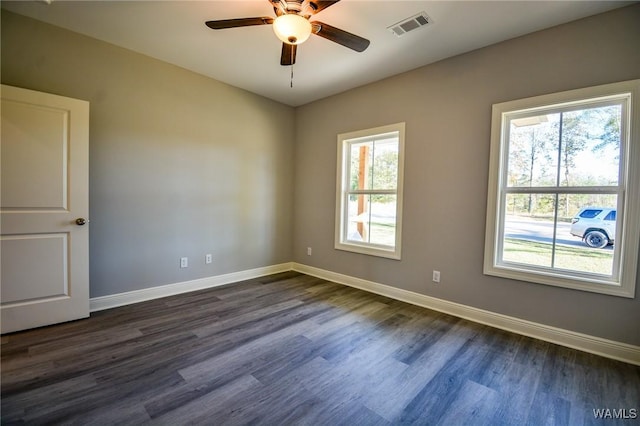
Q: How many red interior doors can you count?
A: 0